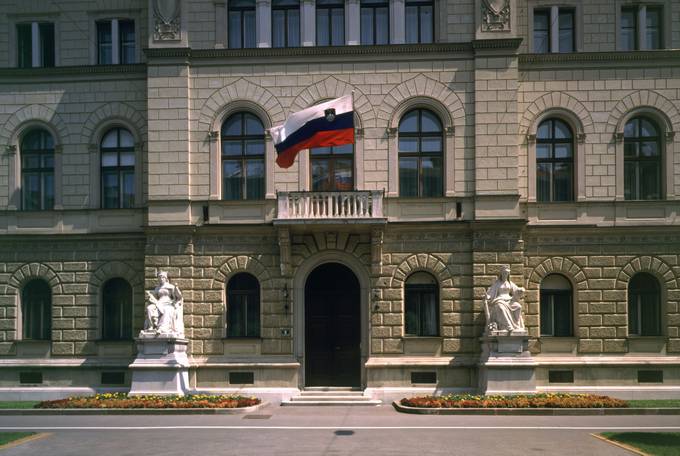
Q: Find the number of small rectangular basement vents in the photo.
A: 6